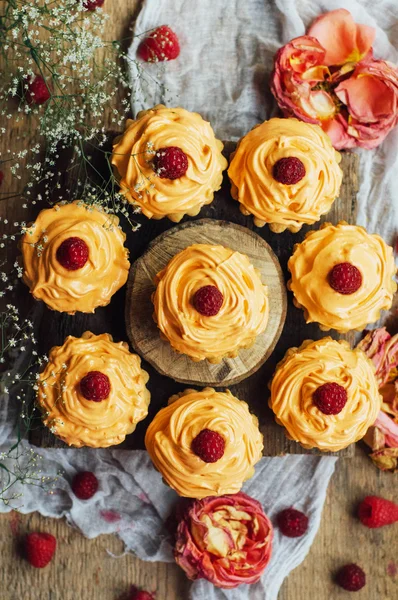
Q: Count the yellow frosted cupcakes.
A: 8